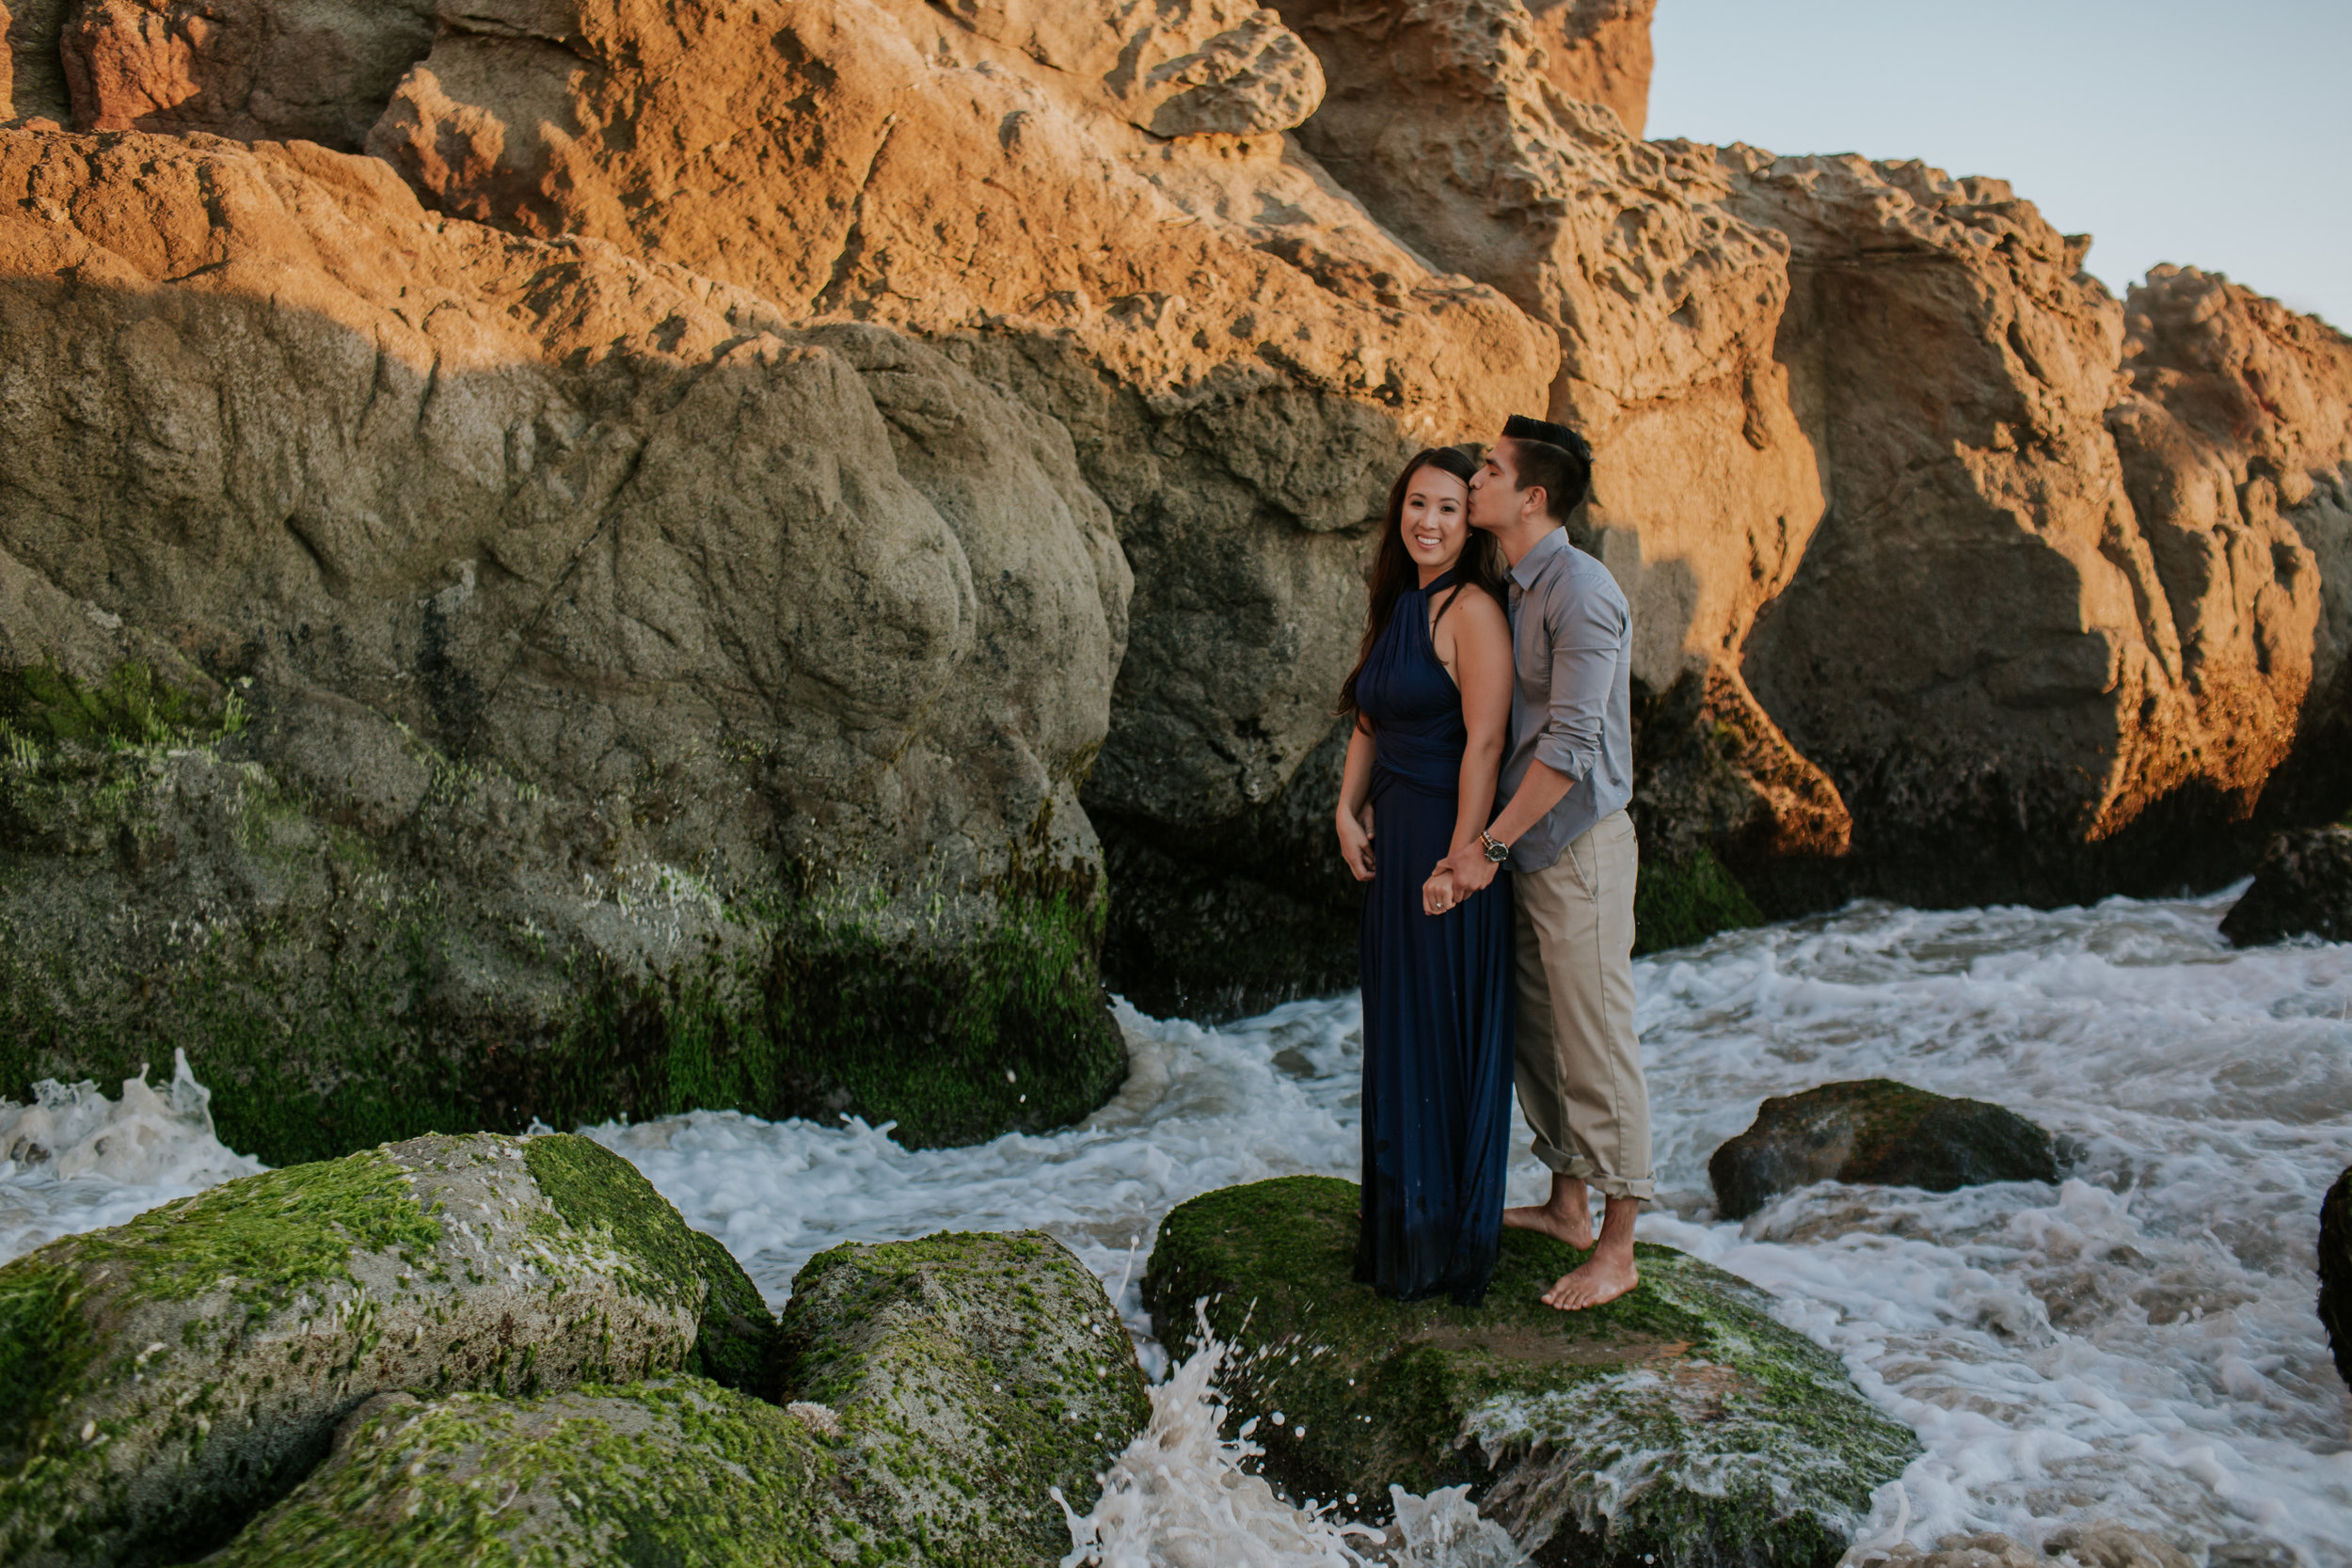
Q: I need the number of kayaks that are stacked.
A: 0